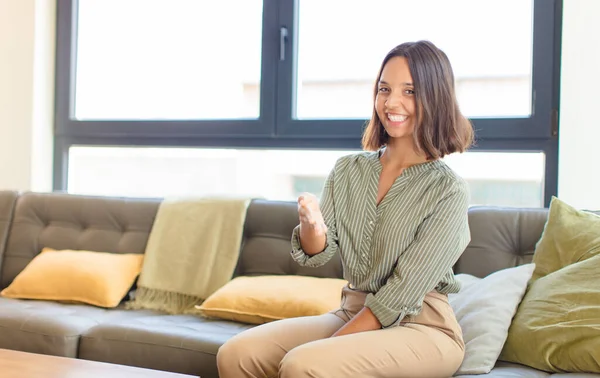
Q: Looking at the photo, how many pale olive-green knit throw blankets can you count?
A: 1